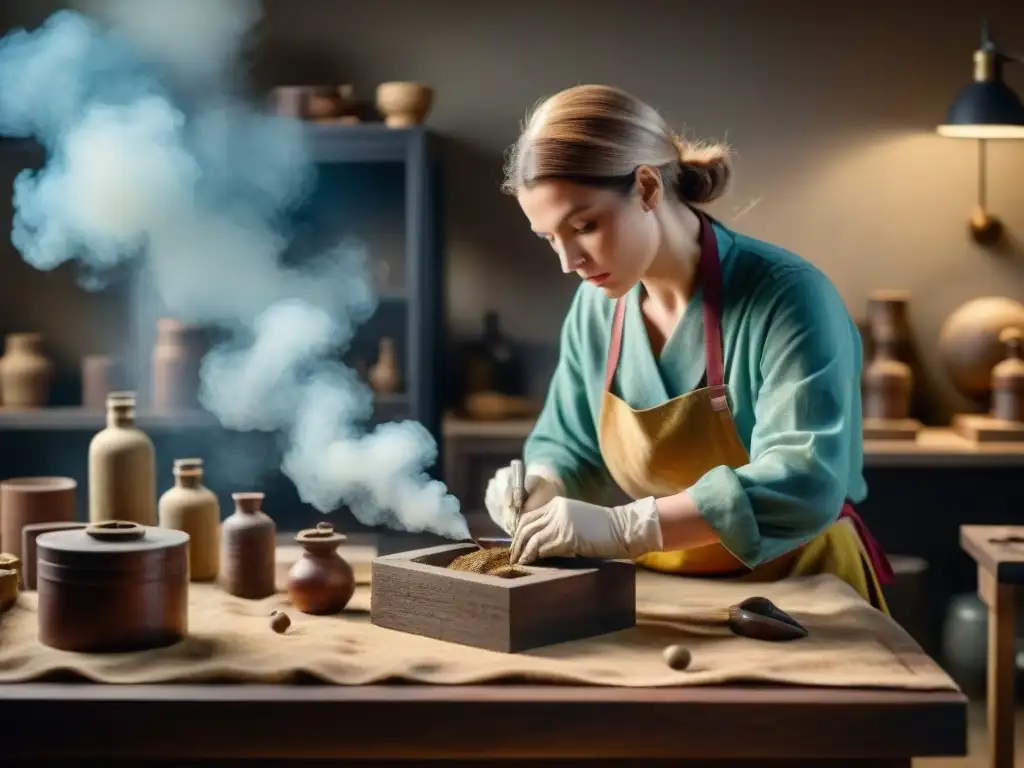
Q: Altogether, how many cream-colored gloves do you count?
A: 2